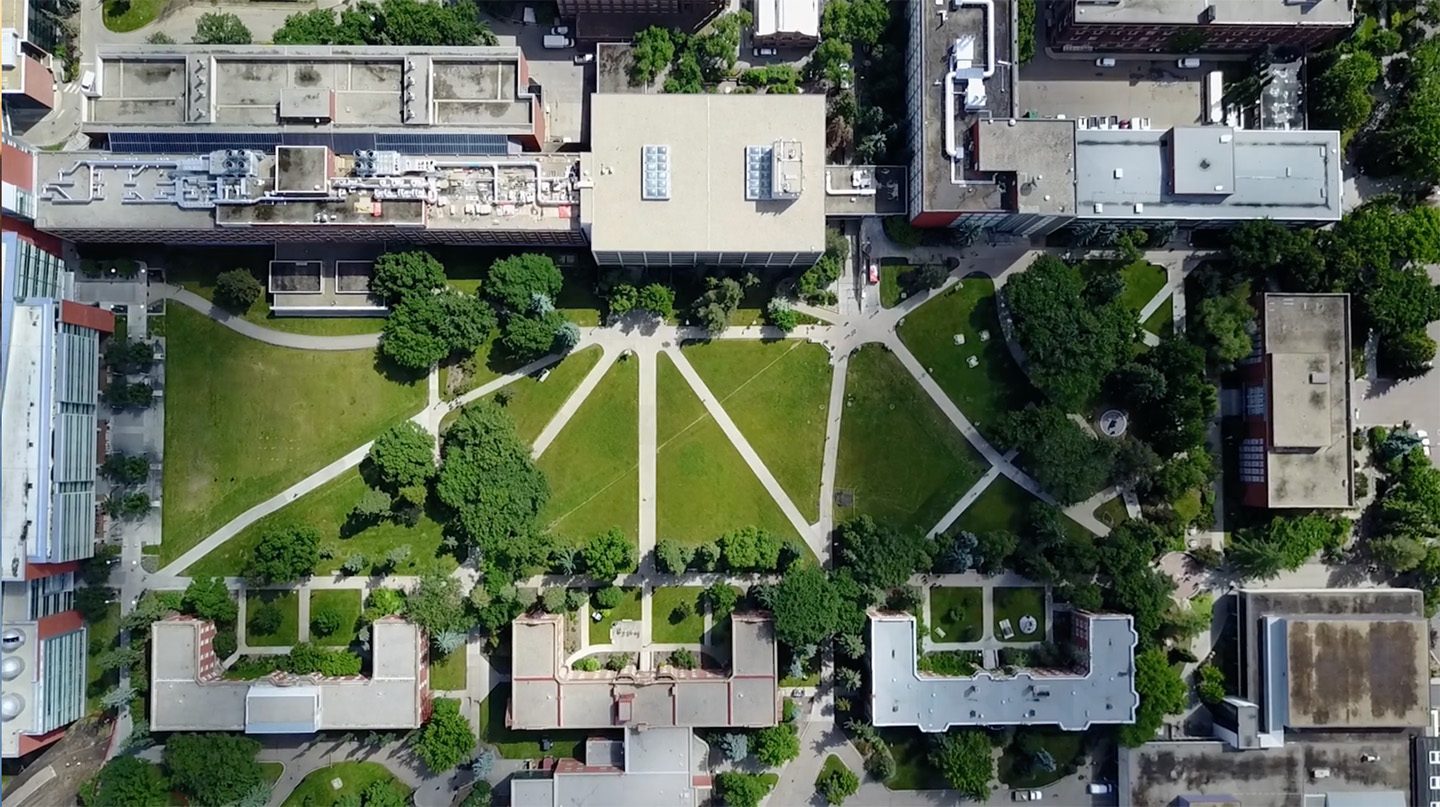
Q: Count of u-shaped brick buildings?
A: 3